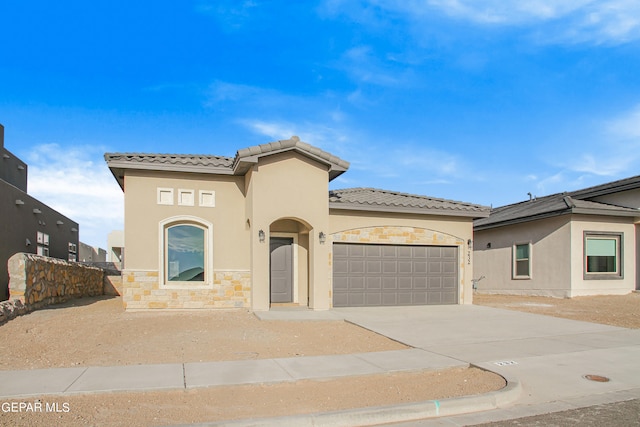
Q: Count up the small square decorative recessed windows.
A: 3